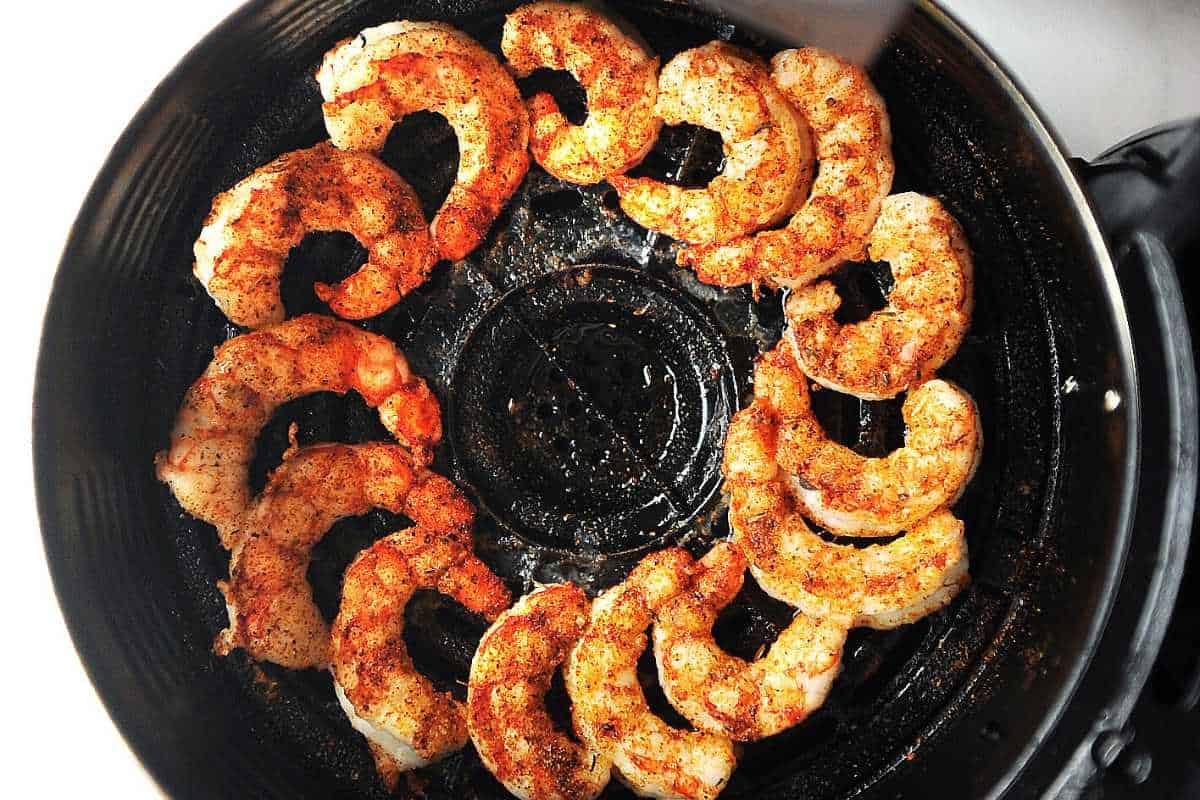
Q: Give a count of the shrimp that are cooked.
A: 14